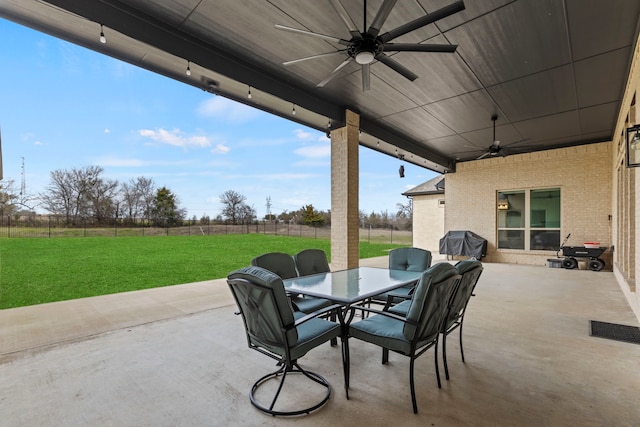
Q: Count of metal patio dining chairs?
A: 6